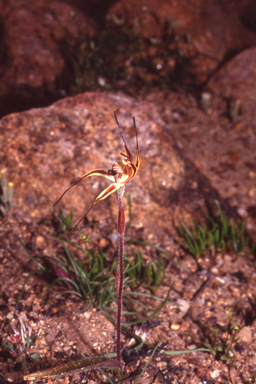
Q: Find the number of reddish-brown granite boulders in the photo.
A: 4